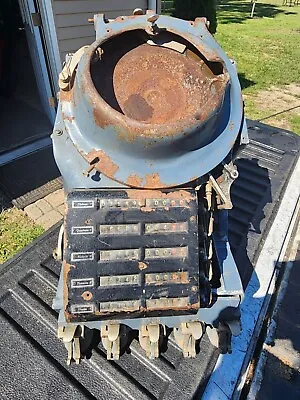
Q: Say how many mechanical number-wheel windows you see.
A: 10